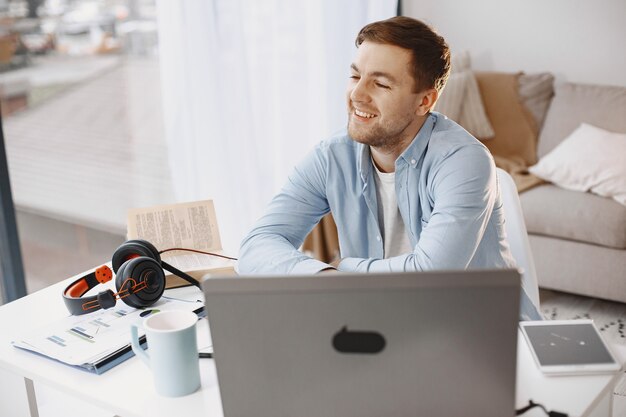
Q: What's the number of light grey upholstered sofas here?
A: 1